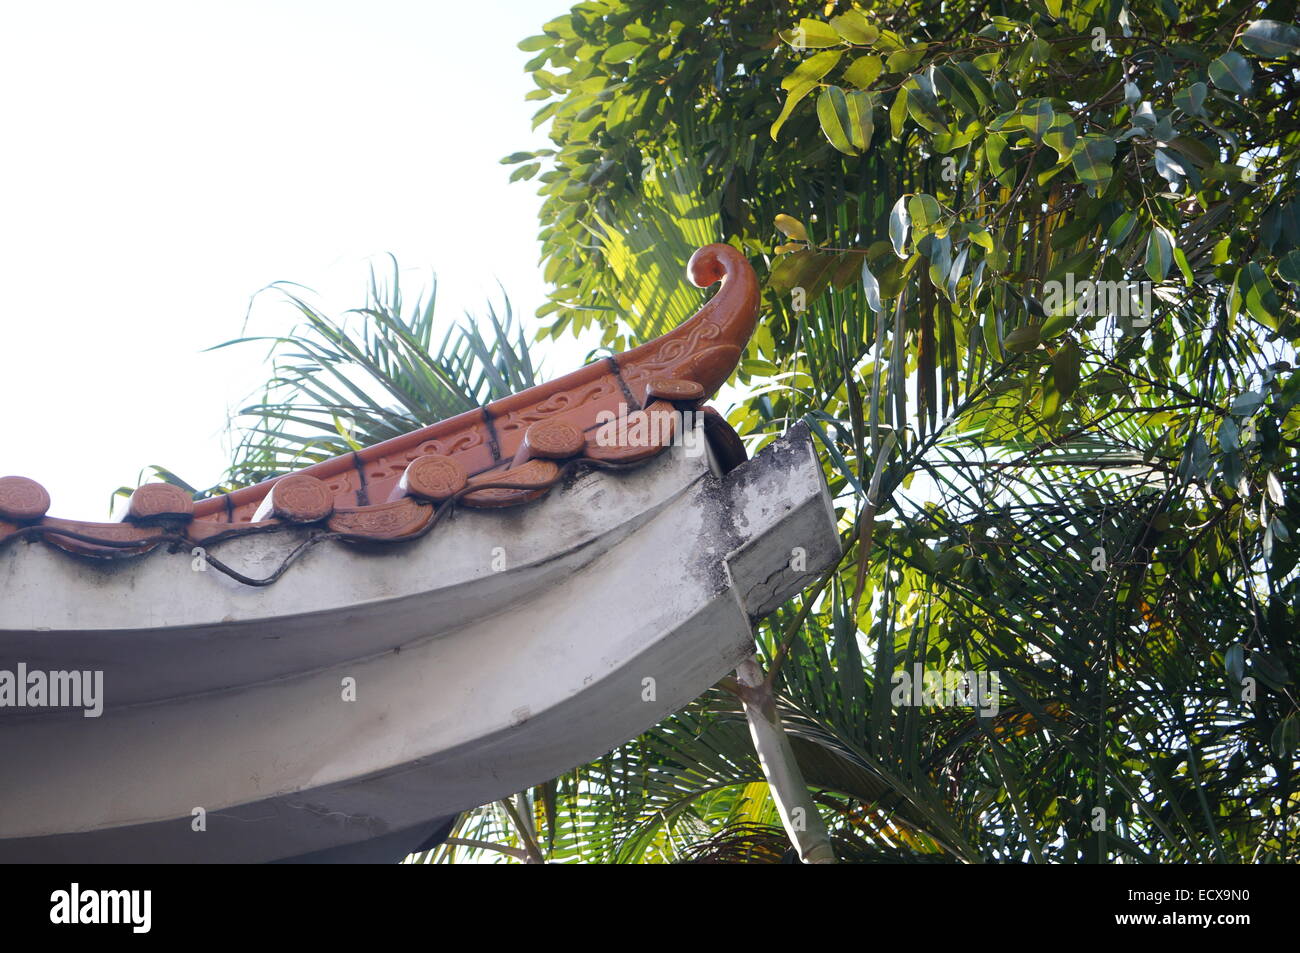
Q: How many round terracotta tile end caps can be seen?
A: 6